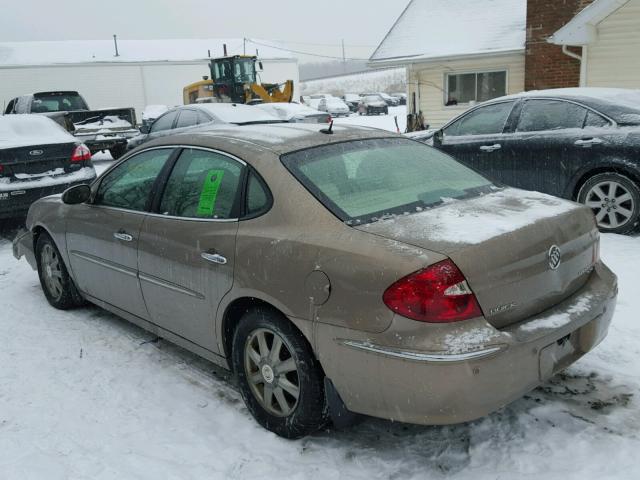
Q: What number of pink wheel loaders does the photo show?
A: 0